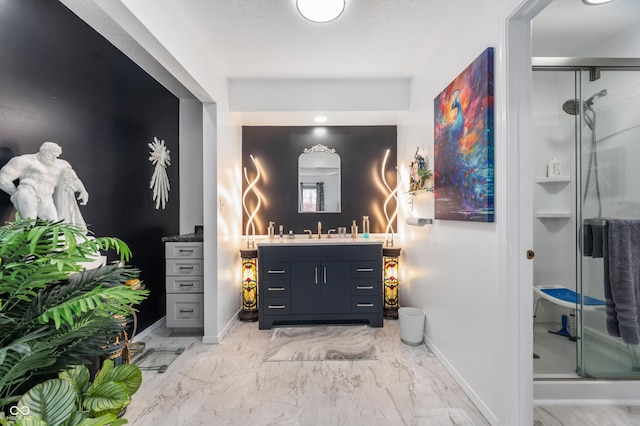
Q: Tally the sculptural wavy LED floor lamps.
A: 2